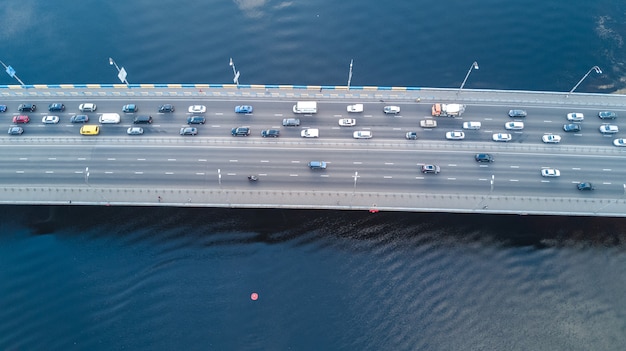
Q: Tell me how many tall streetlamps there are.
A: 6